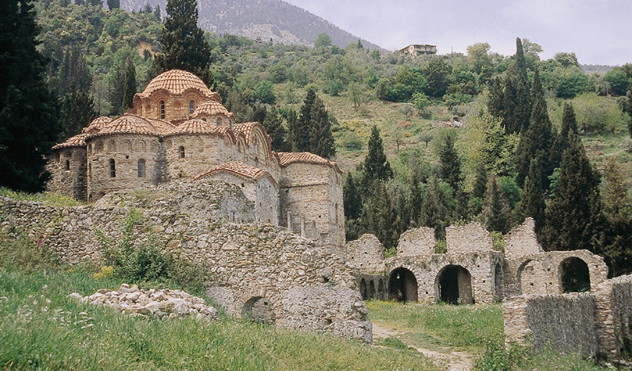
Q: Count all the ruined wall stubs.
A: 4